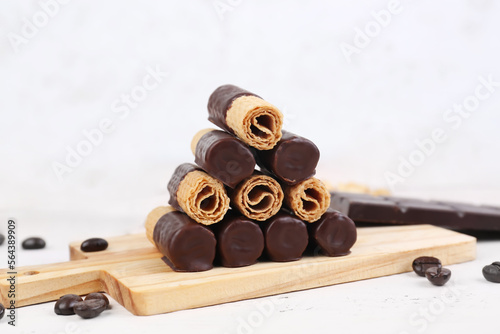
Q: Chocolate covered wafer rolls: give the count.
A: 10